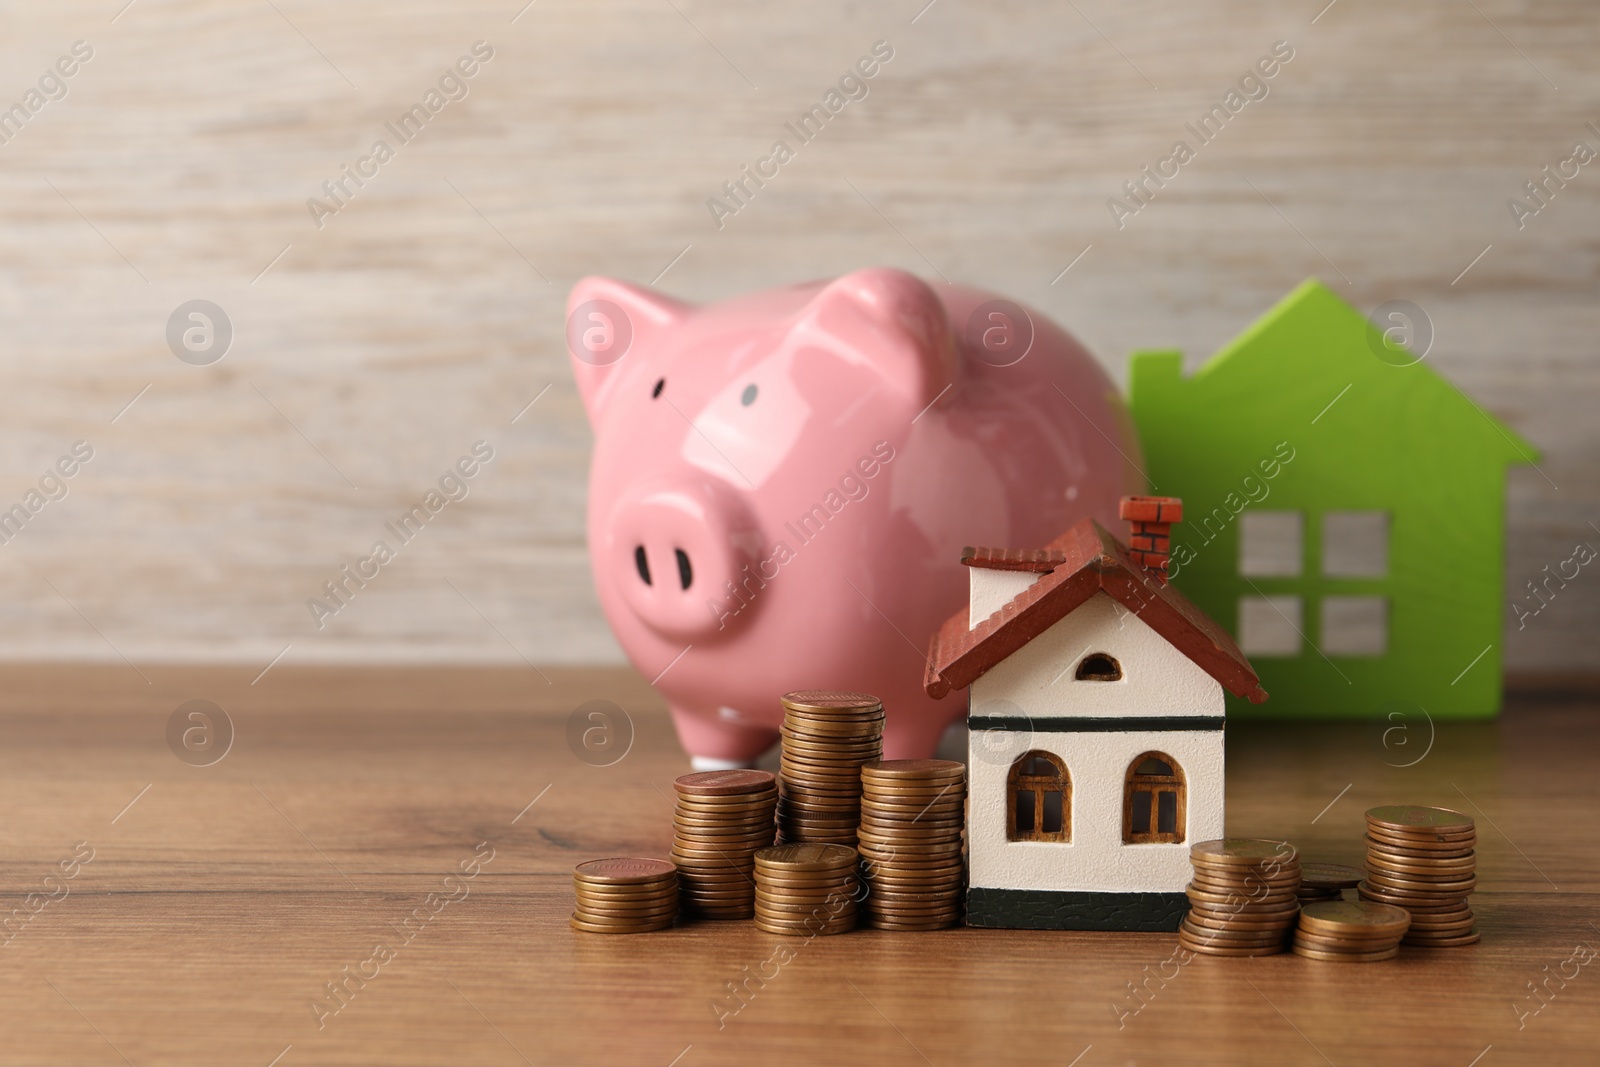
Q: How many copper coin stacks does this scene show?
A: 9